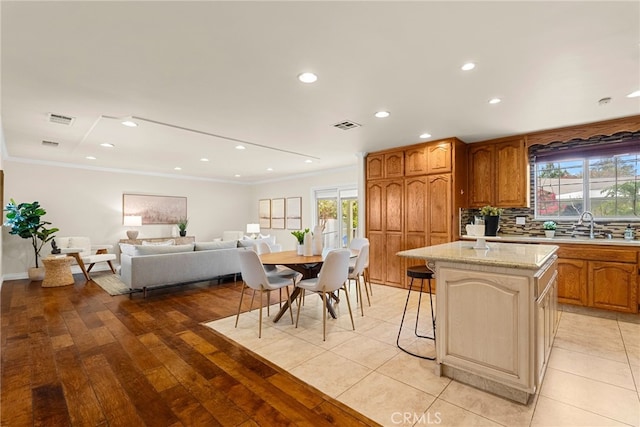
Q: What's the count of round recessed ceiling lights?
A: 15